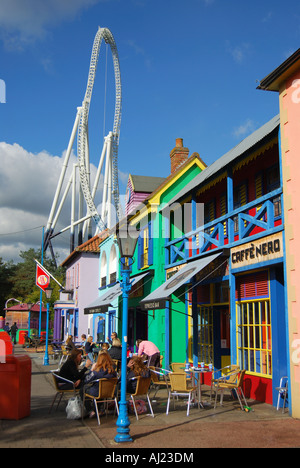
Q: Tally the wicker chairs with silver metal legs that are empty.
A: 5